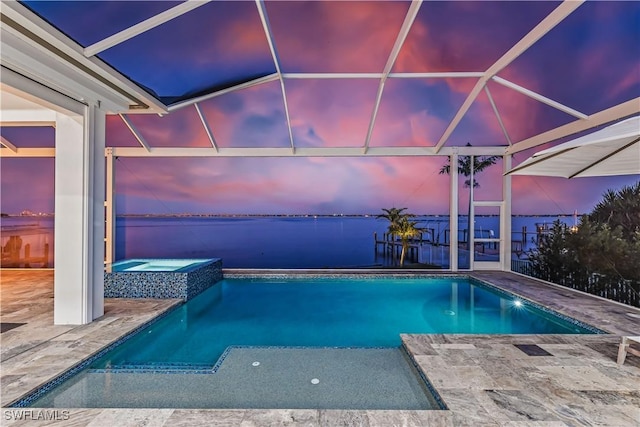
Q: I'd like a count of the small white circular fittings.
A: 2